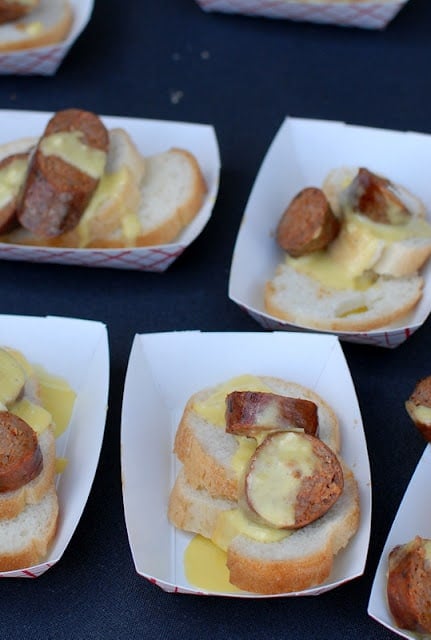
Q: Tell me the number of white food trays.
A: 7